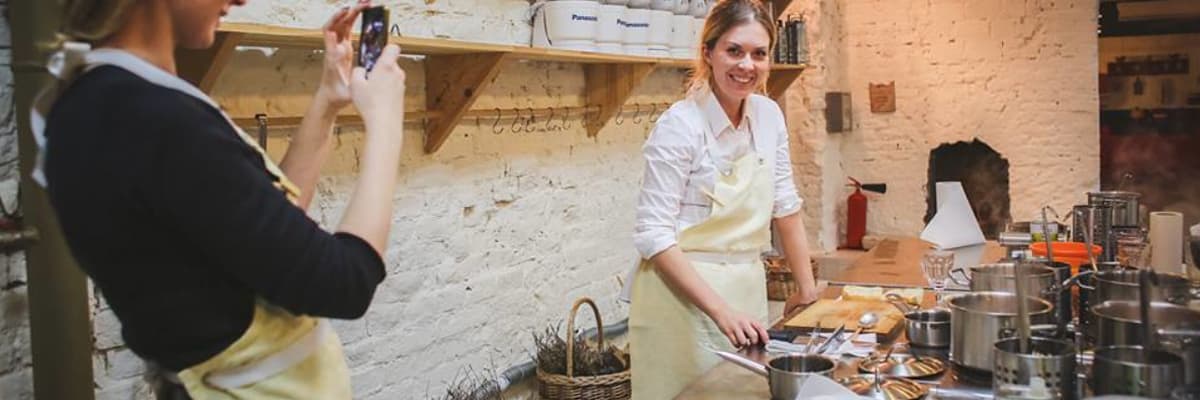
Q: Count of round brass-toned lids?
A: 2